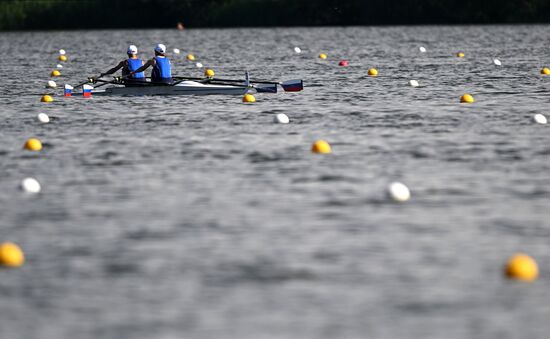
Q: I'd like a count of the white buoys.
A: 14